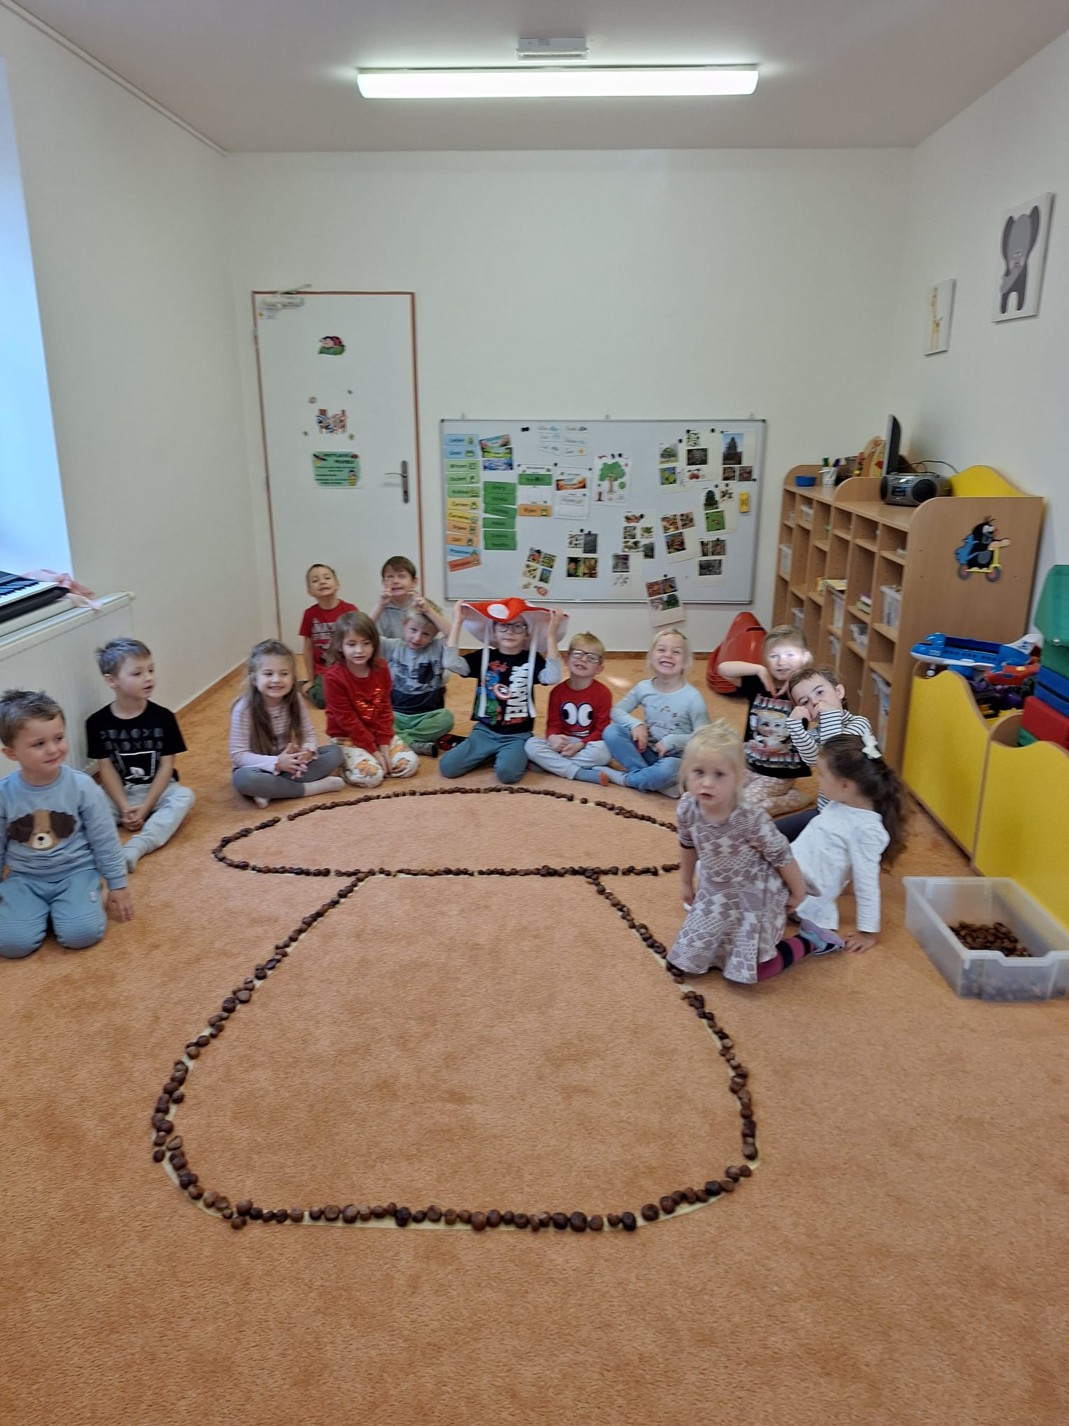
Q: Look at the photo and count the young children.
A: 14